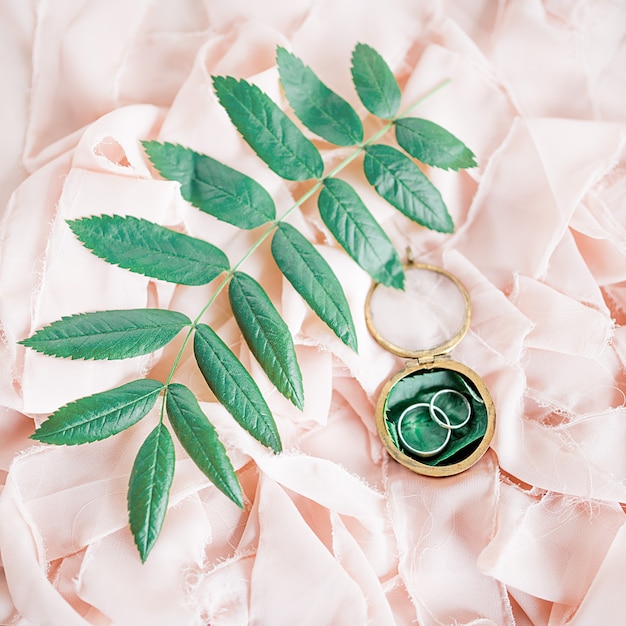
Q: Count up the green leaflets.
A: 15